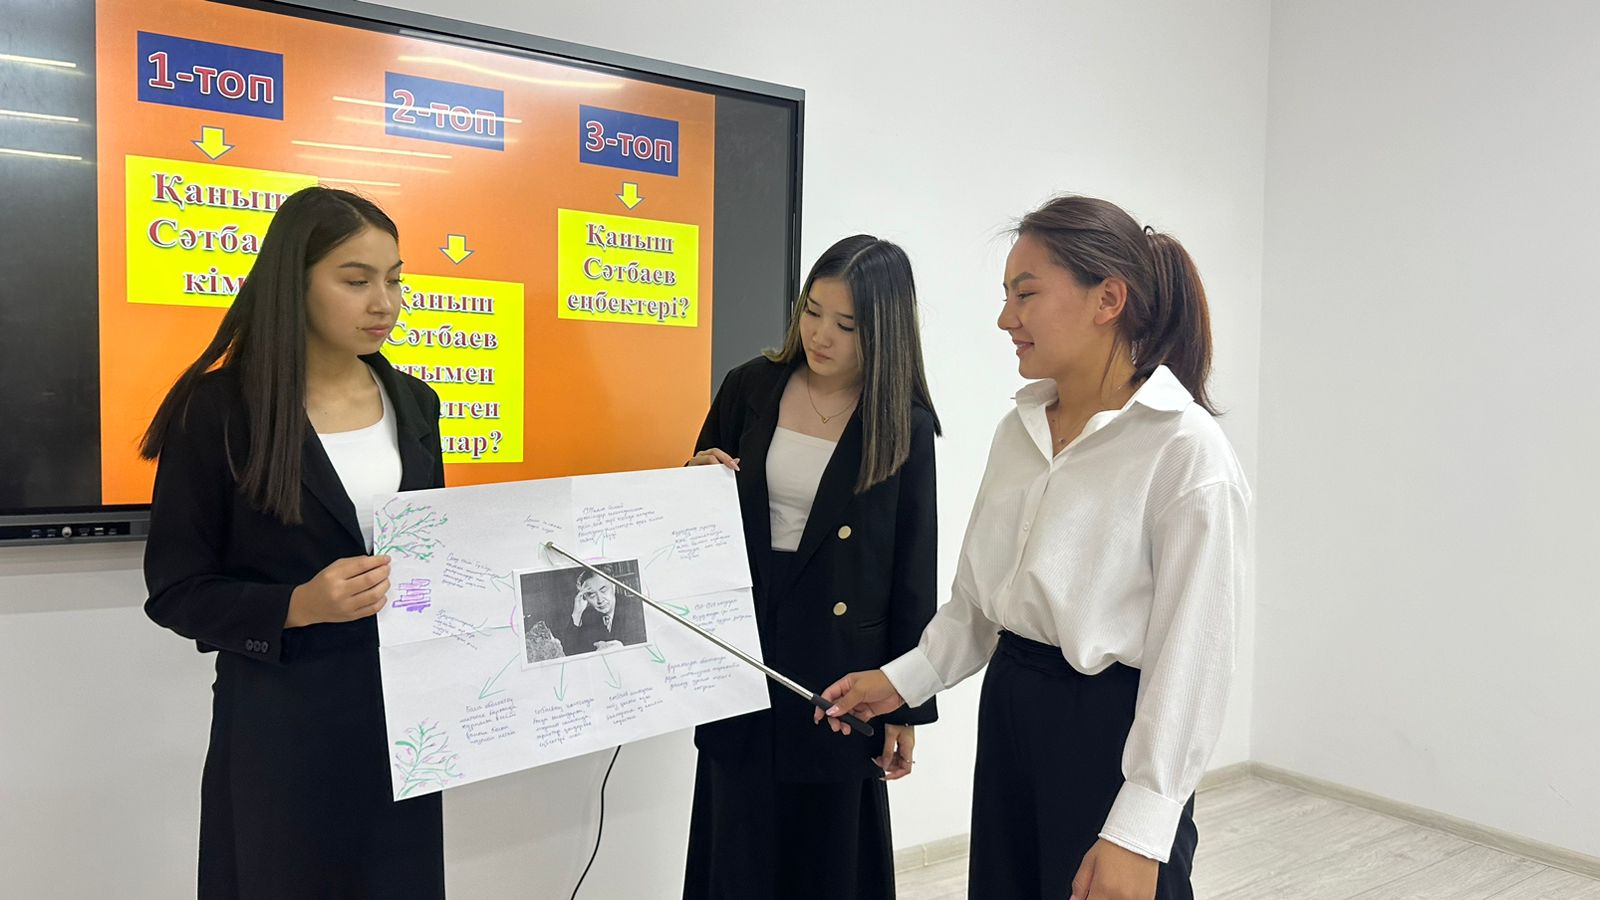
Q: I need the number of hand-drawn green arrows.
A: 10